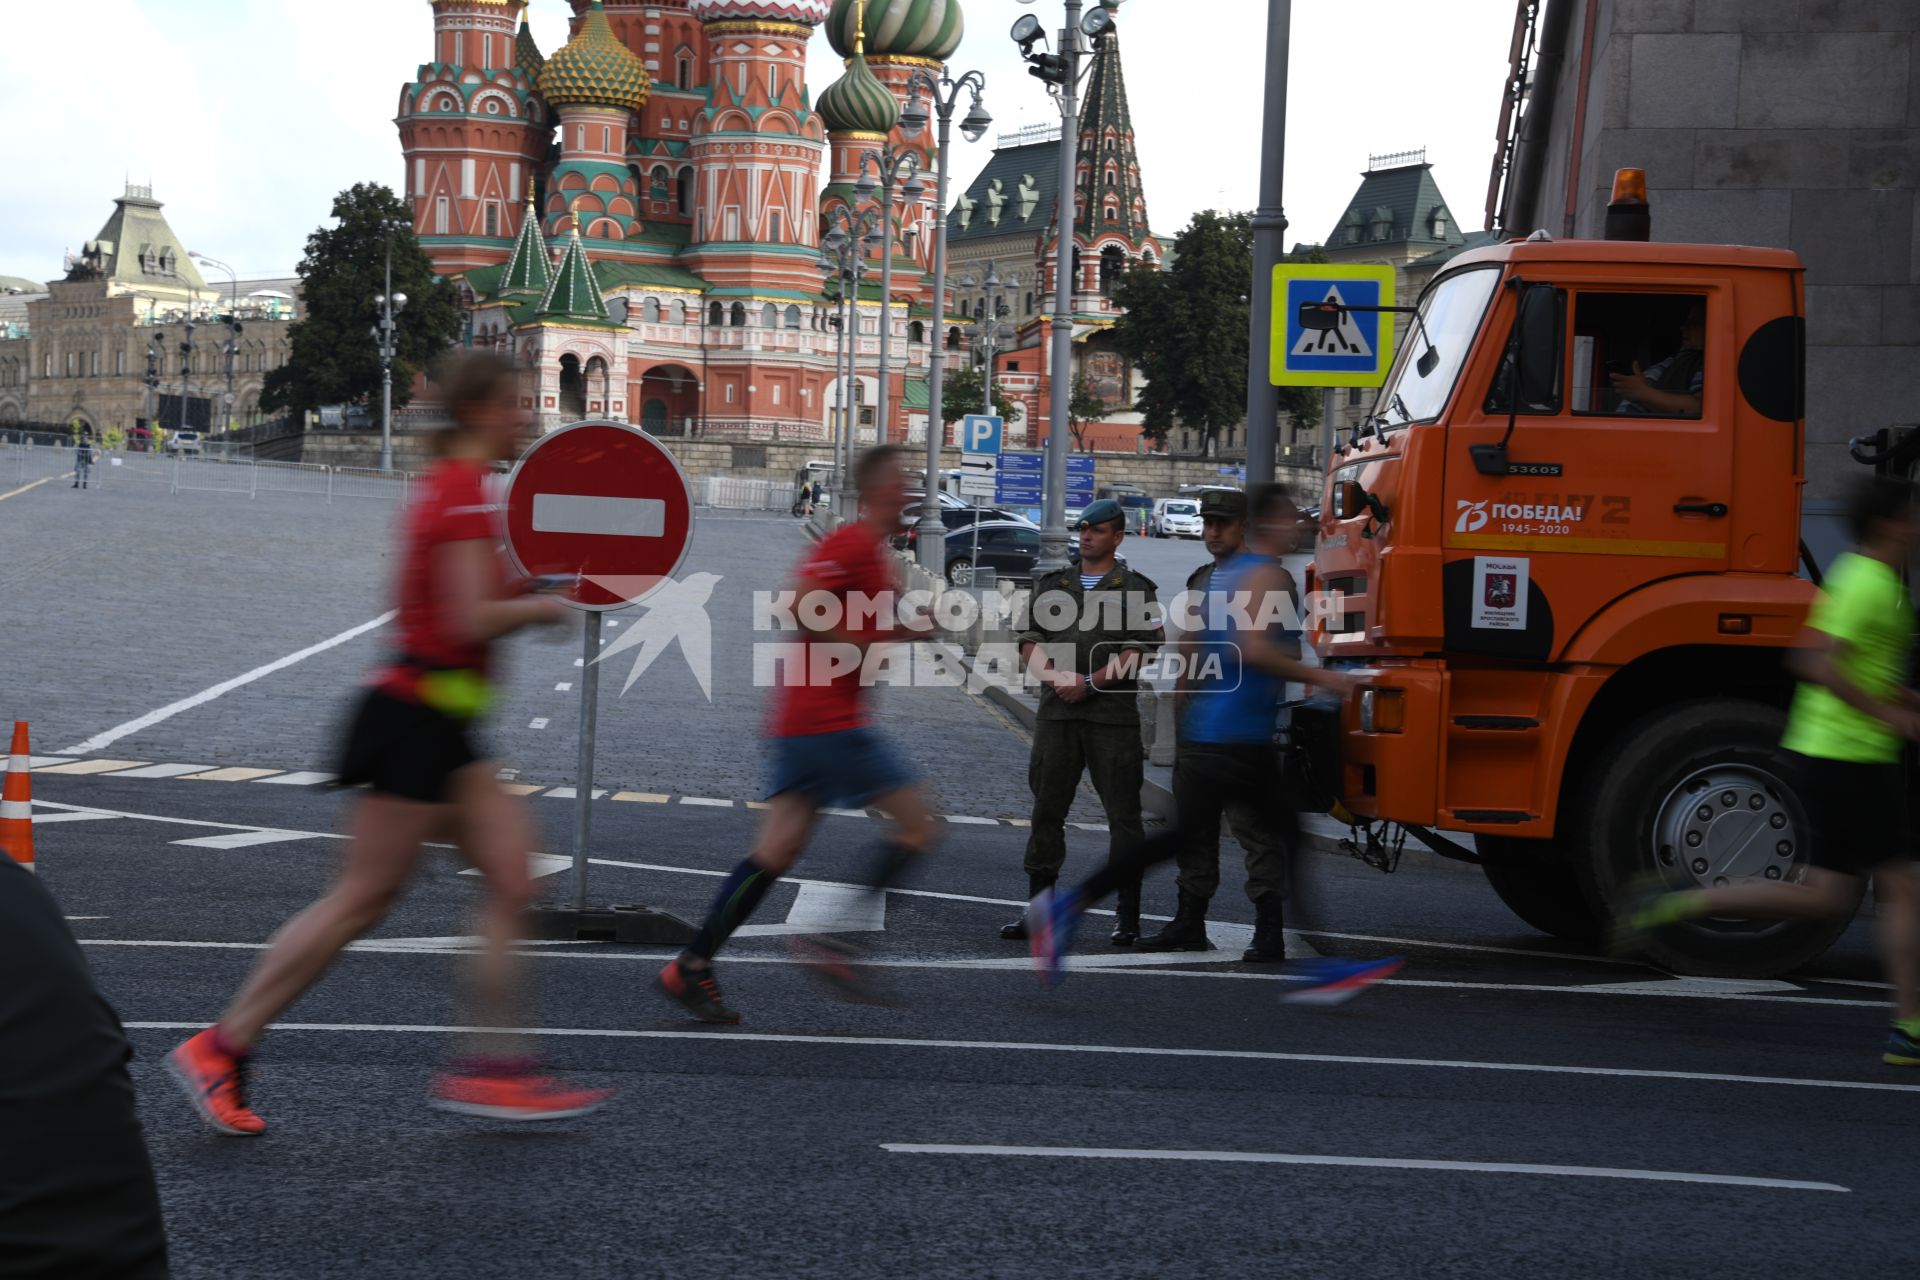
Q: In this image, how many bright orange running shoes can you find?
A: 2